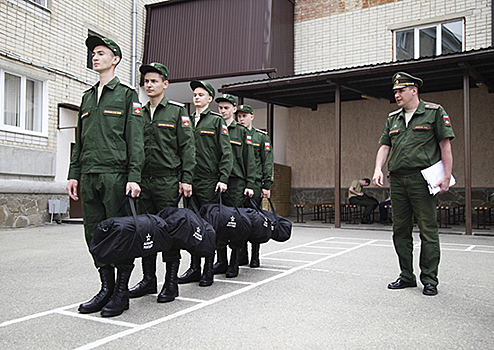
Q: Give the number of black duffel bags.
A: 5